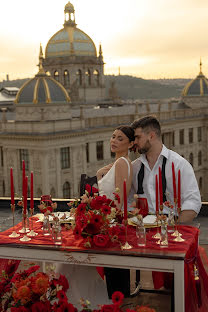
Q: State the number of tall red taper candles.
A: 9